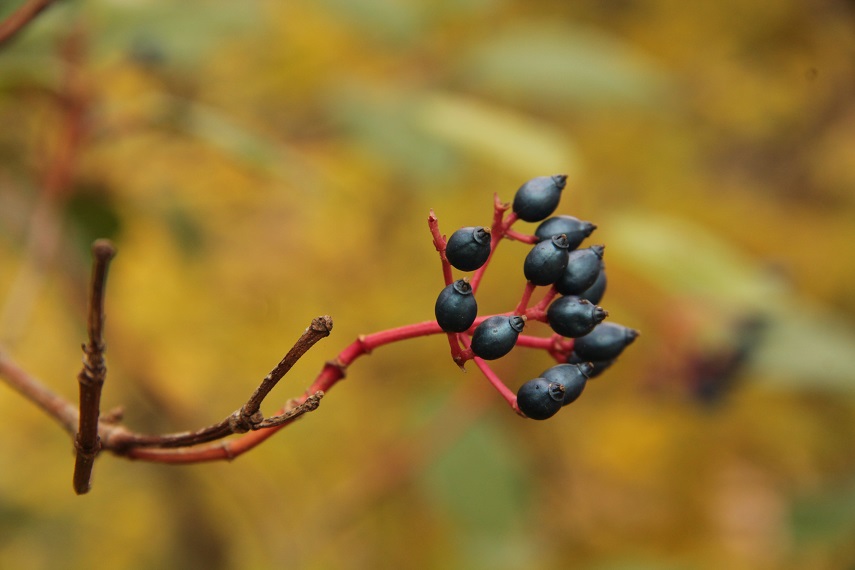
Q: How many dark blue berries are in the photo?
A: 13